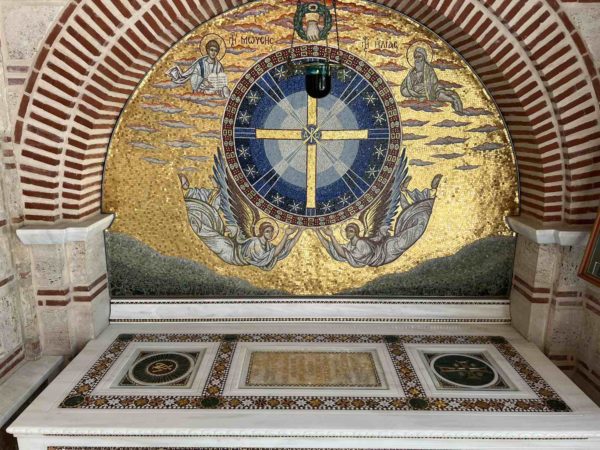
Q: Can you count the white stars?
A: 15